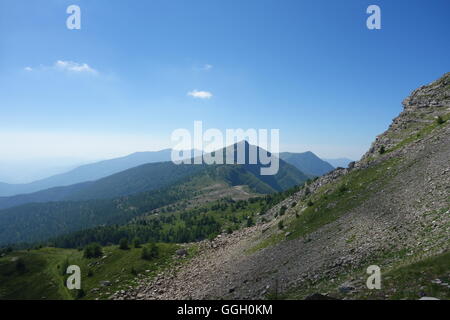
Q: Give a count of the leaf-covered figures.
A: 0